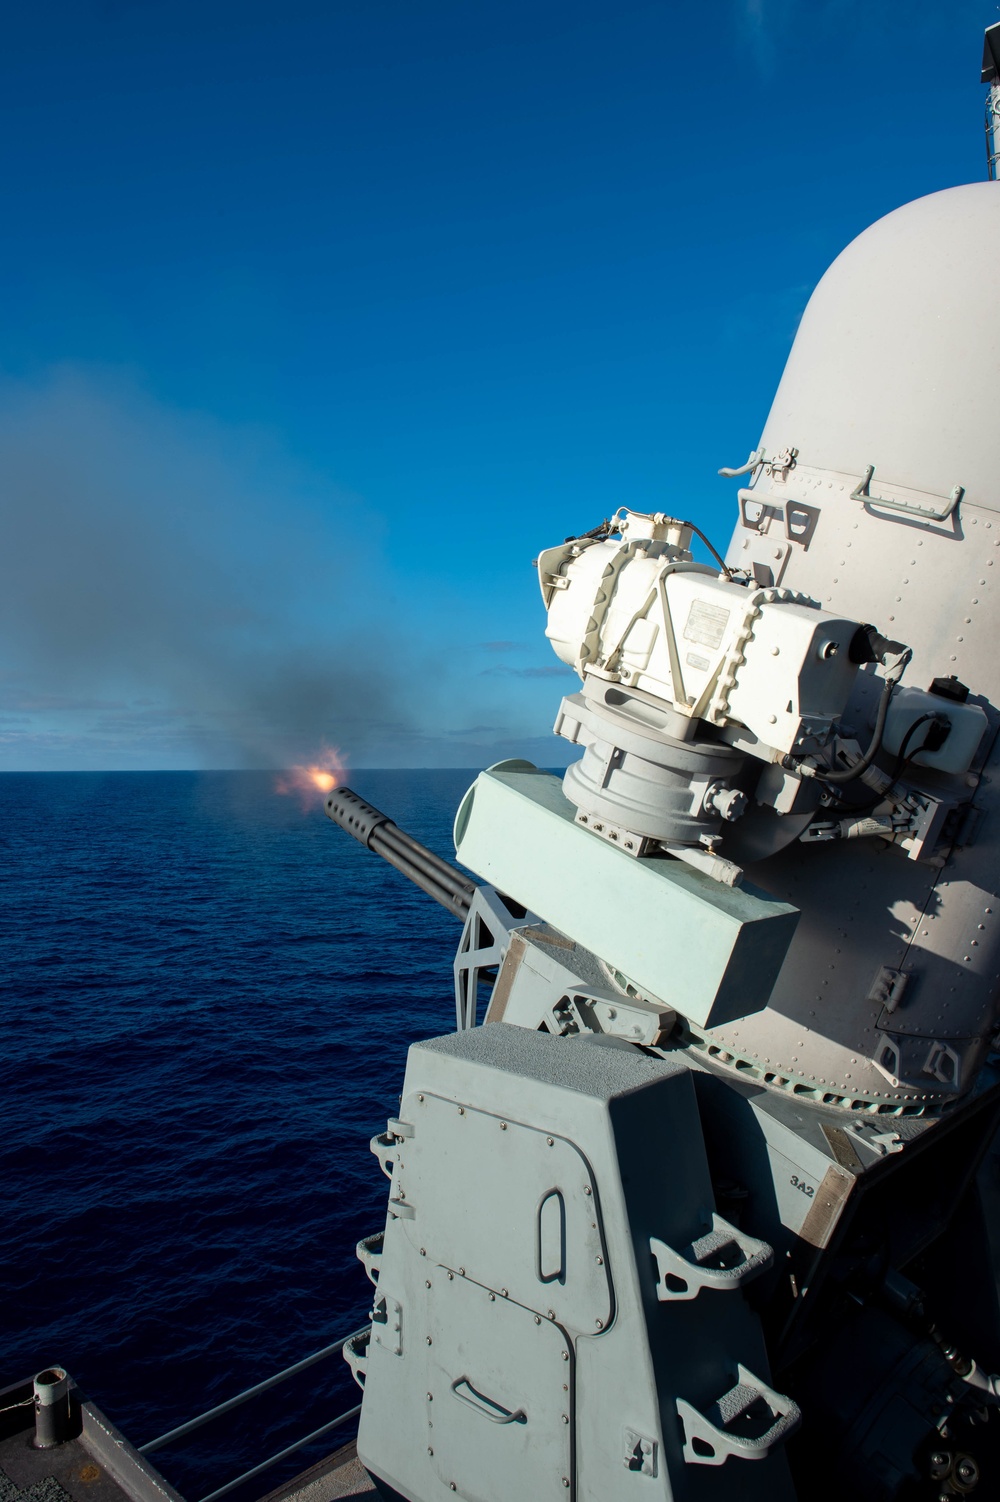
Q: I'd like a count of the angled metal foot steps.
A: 5